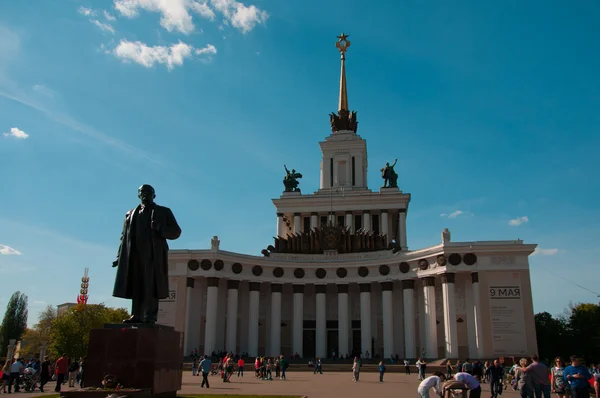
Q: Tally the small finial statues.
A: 2